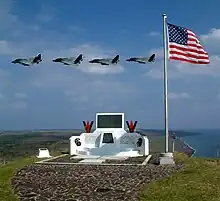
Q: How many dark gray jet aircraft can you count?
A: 4